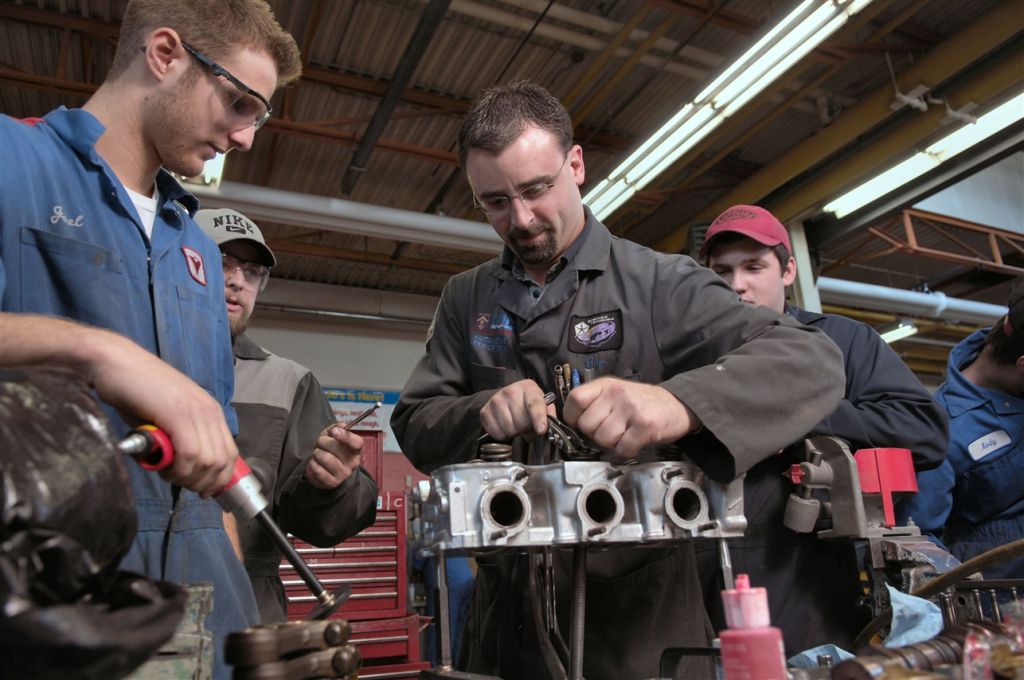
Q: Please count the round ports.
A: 3